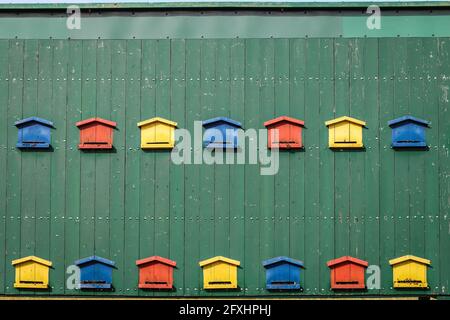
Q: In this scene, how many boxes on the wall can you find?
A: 14